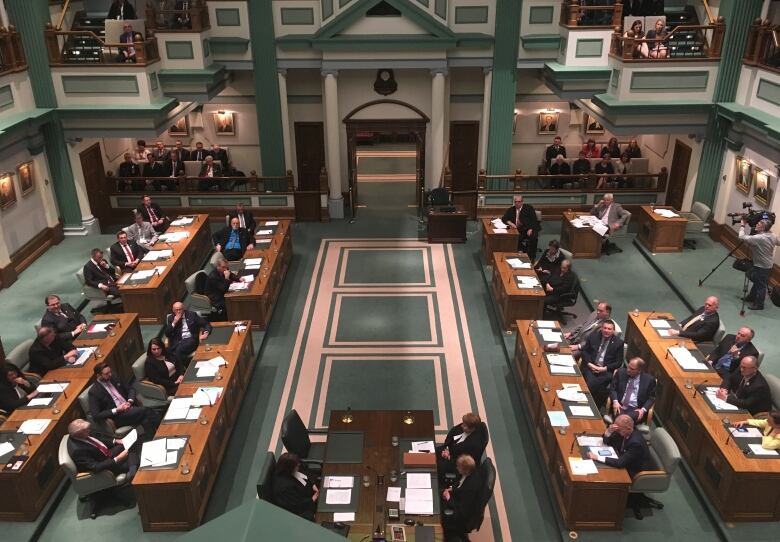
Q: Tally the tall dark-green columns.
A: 4